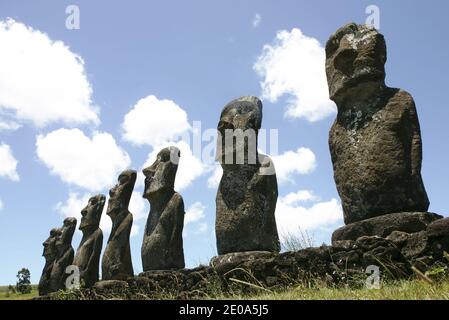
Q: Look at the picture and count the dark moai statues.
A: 7